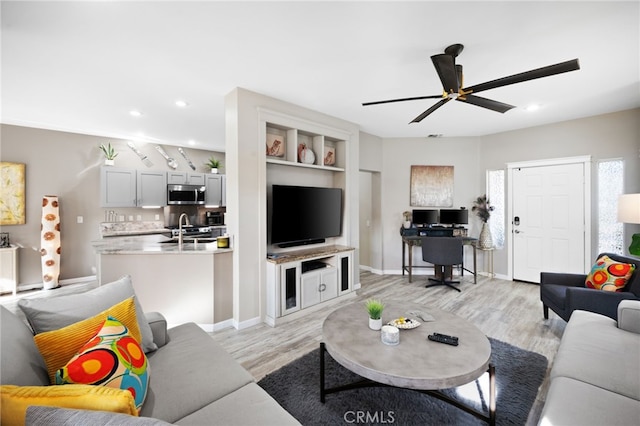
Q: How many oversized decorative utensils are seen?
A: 3